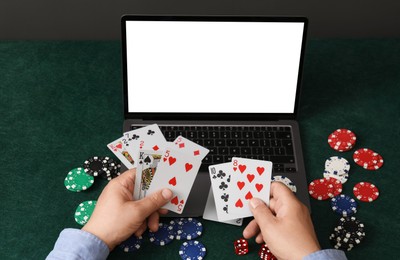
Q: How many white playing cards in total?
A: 10